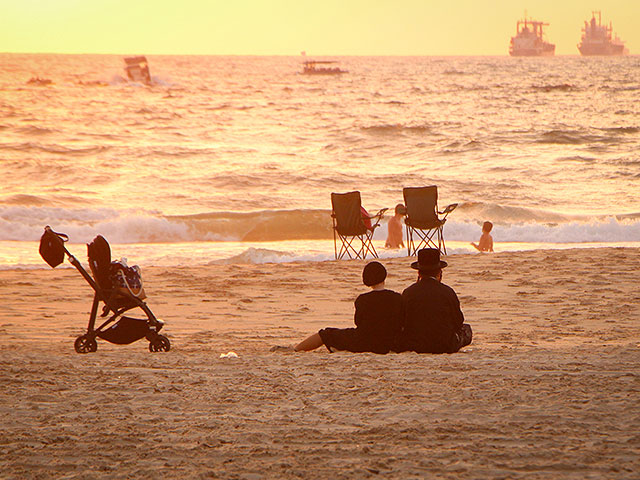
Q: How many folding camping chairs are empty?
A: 2